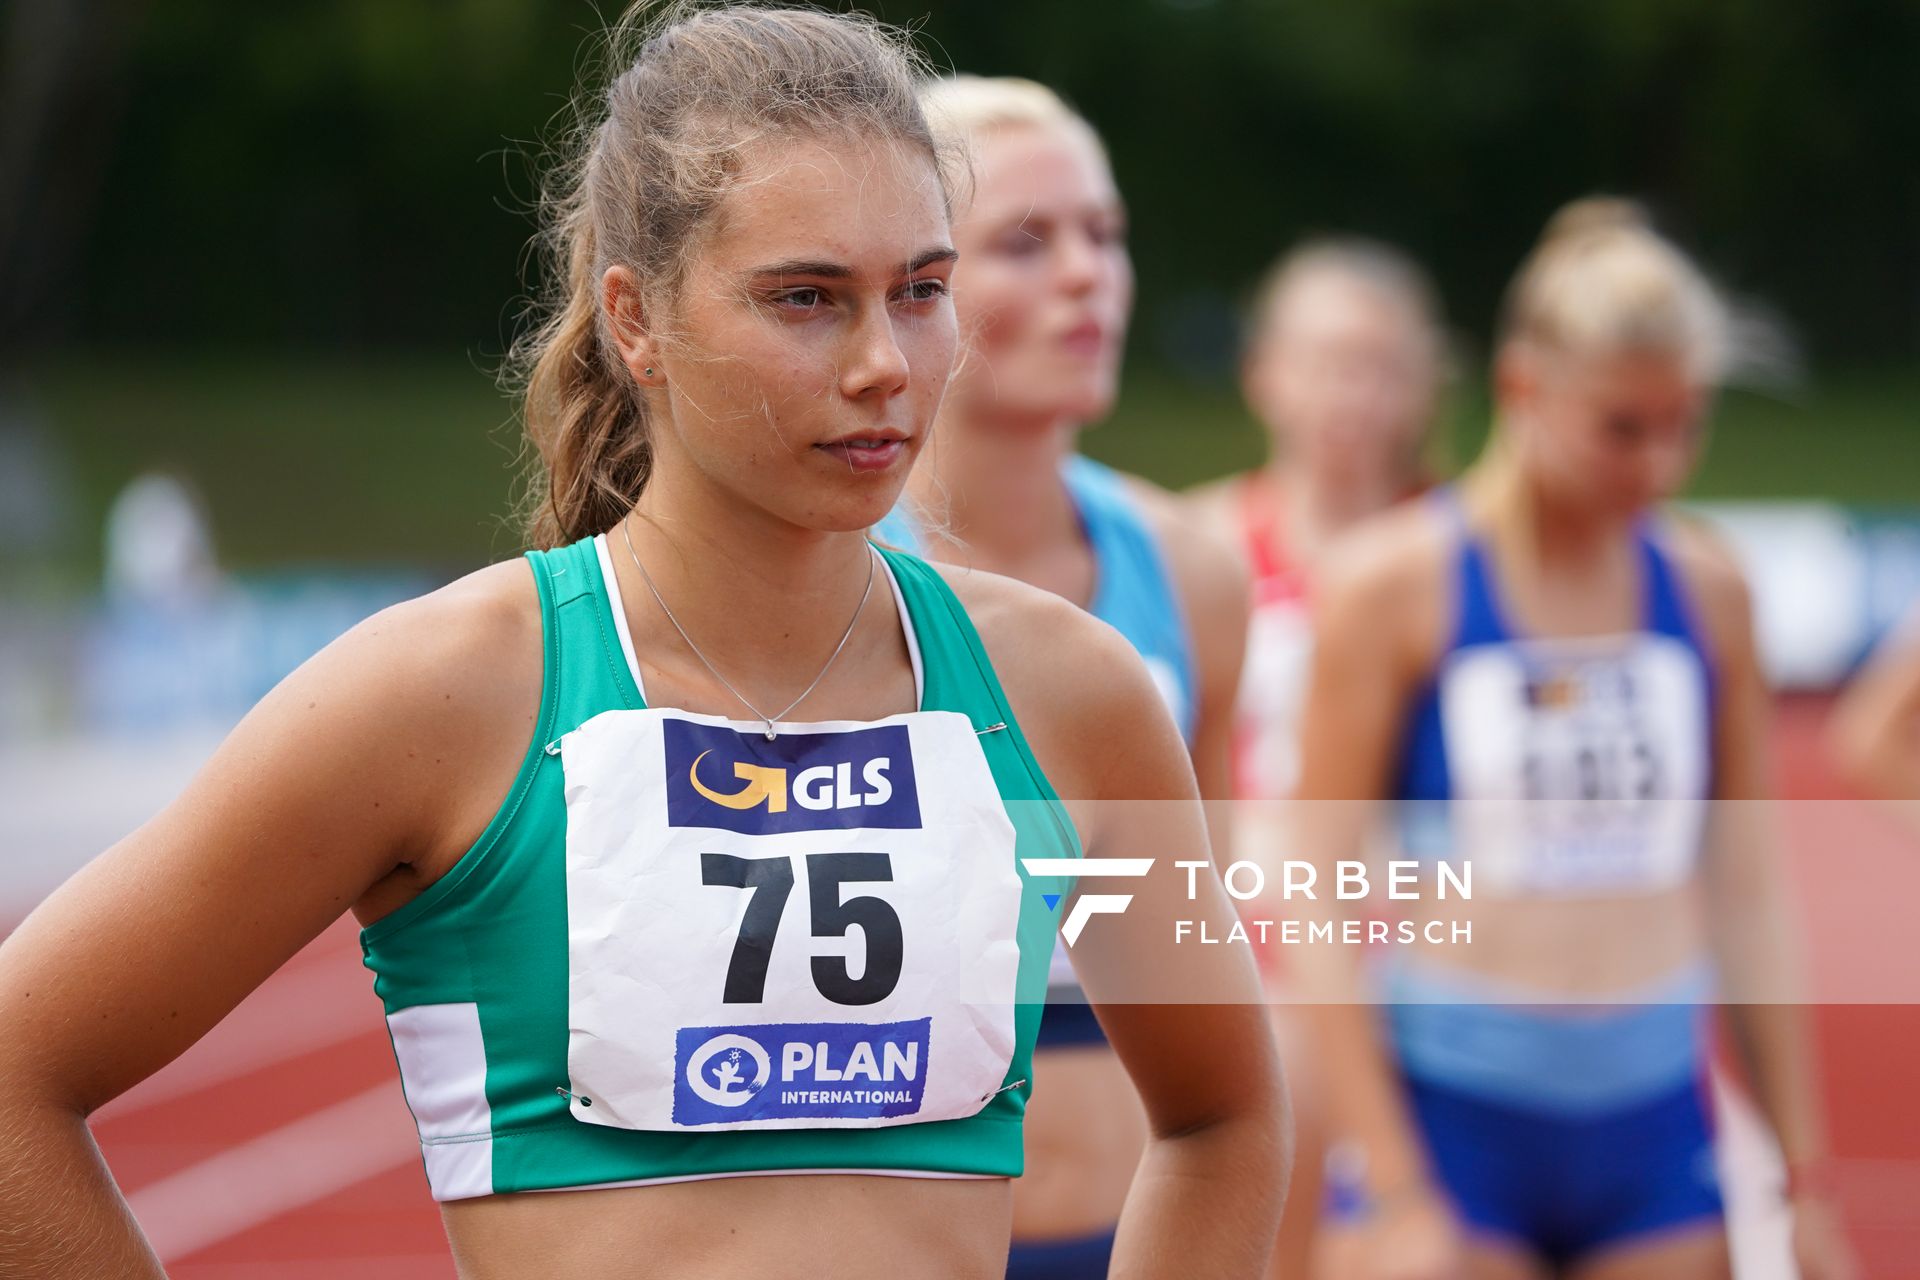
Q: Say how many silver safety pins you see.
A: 4